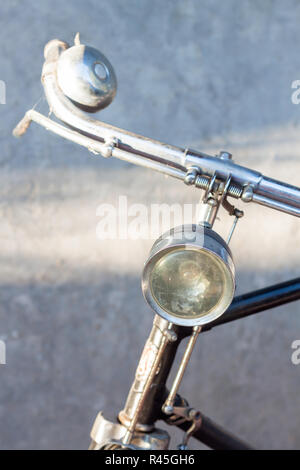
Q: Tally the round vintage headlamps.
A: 1